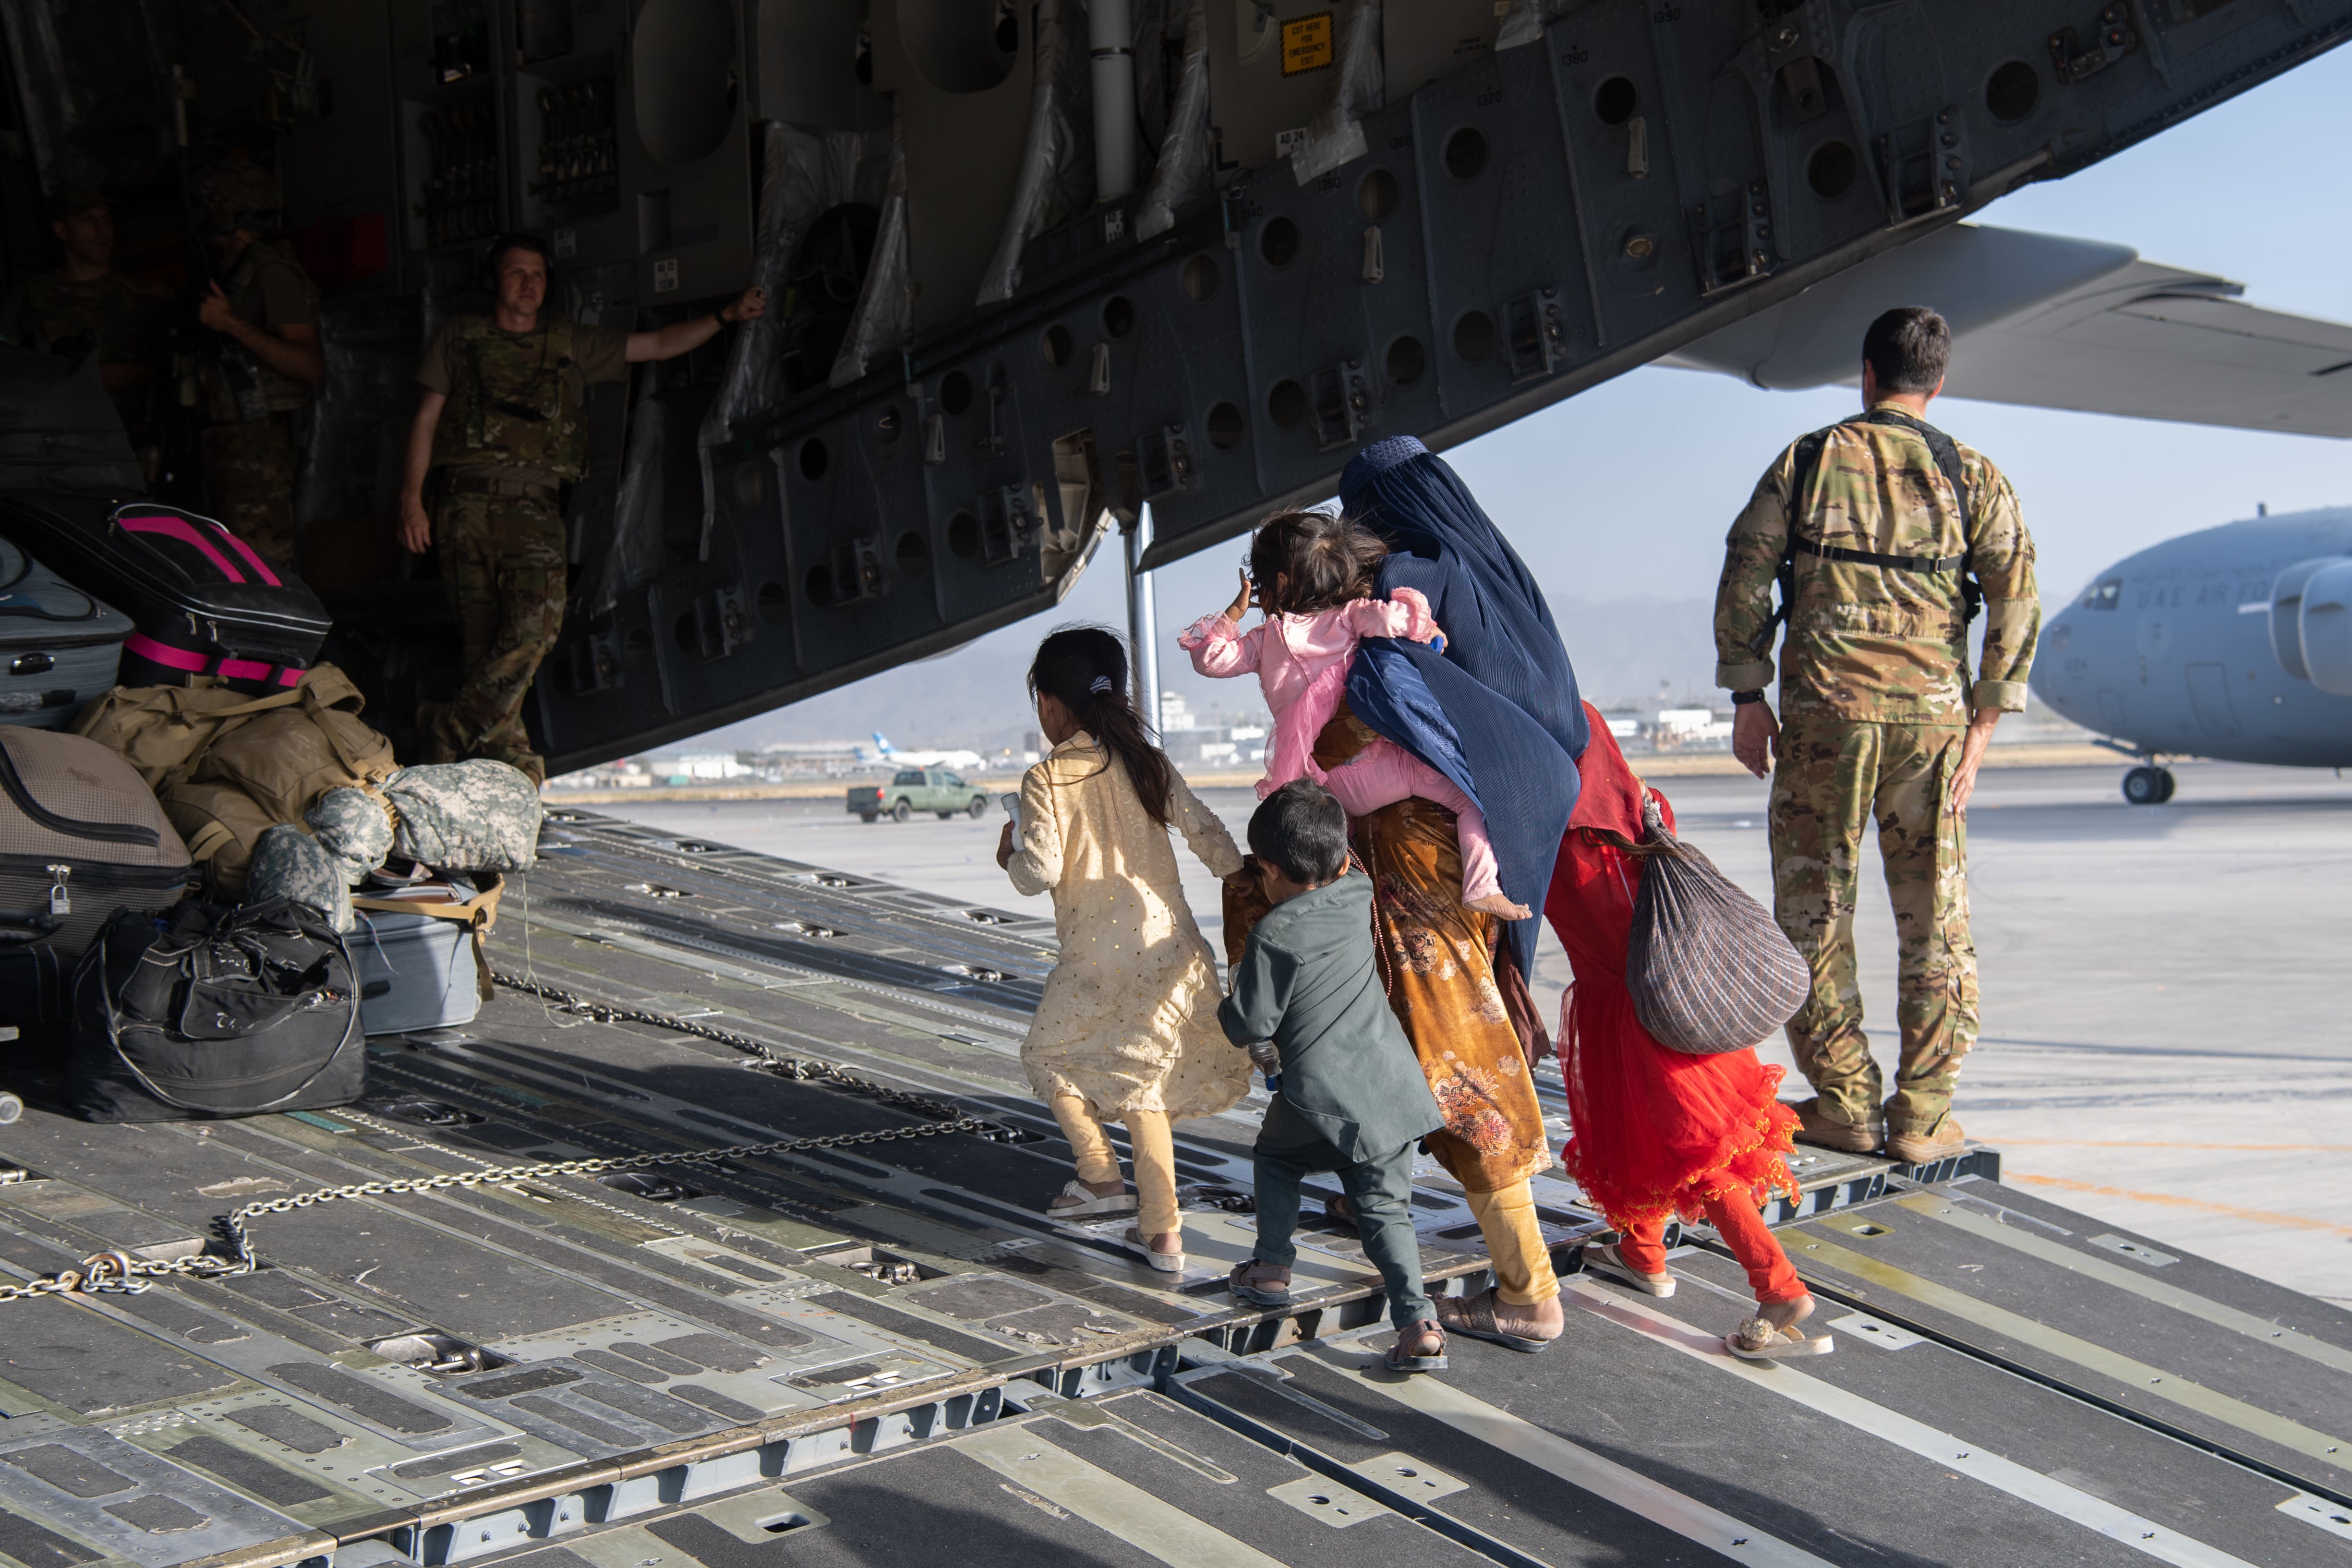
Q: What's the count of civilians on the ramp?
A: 5